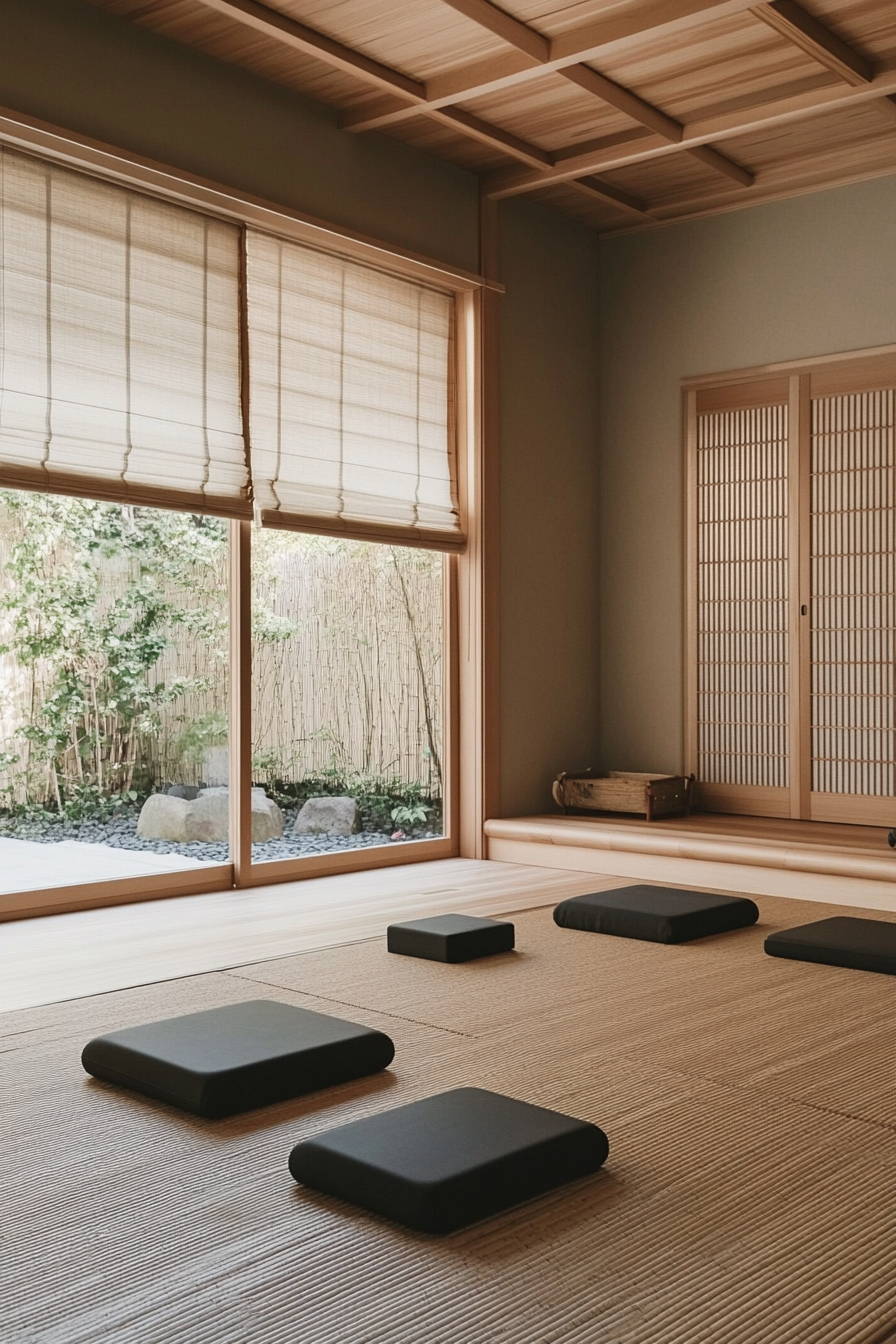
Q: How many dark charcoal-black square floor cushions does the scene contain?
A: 5